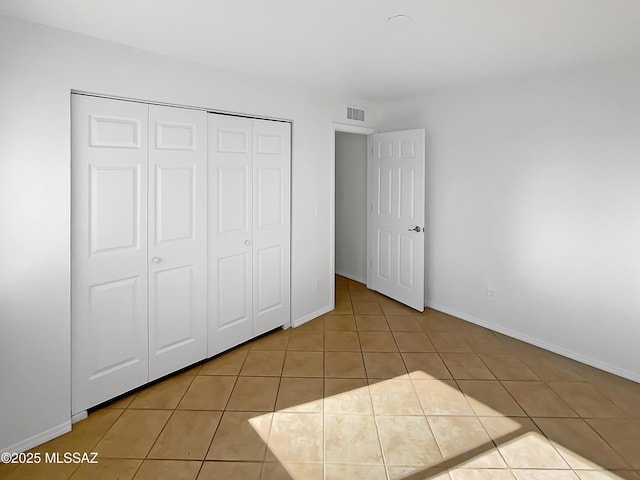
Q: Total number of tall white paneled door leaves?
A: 5